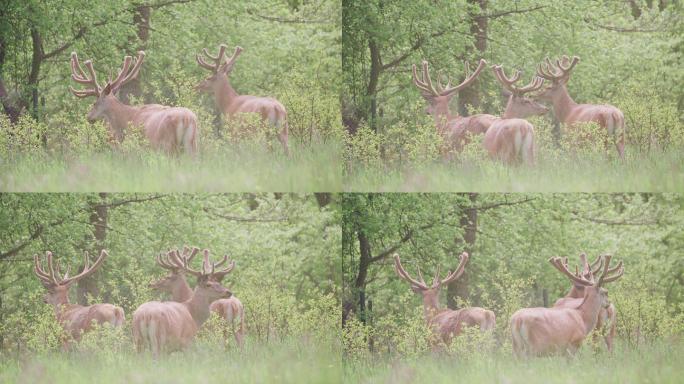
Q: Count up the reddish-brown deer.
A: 11